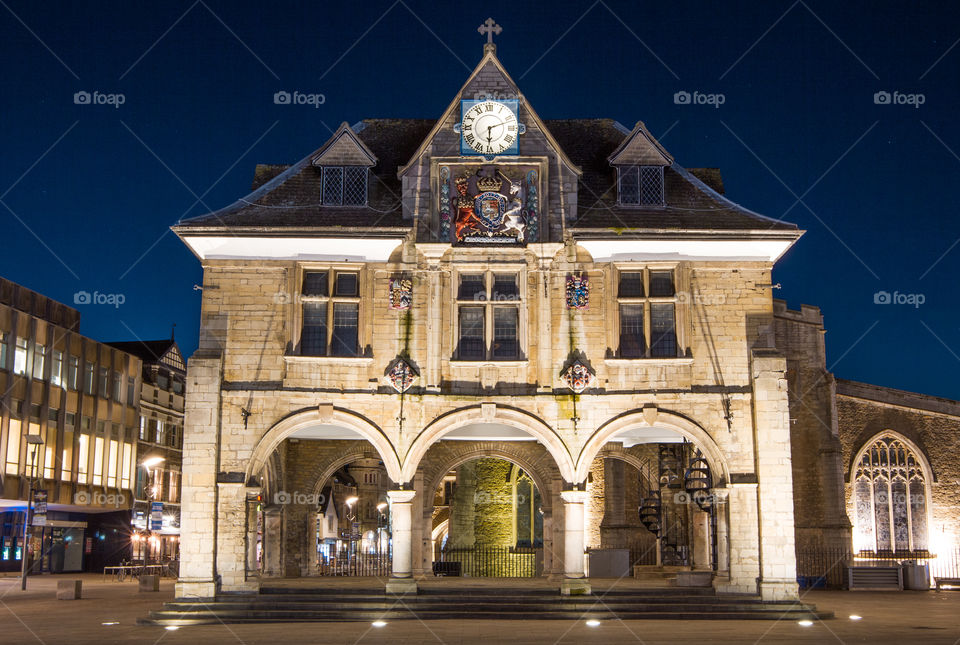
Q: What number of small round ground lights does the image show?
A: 6